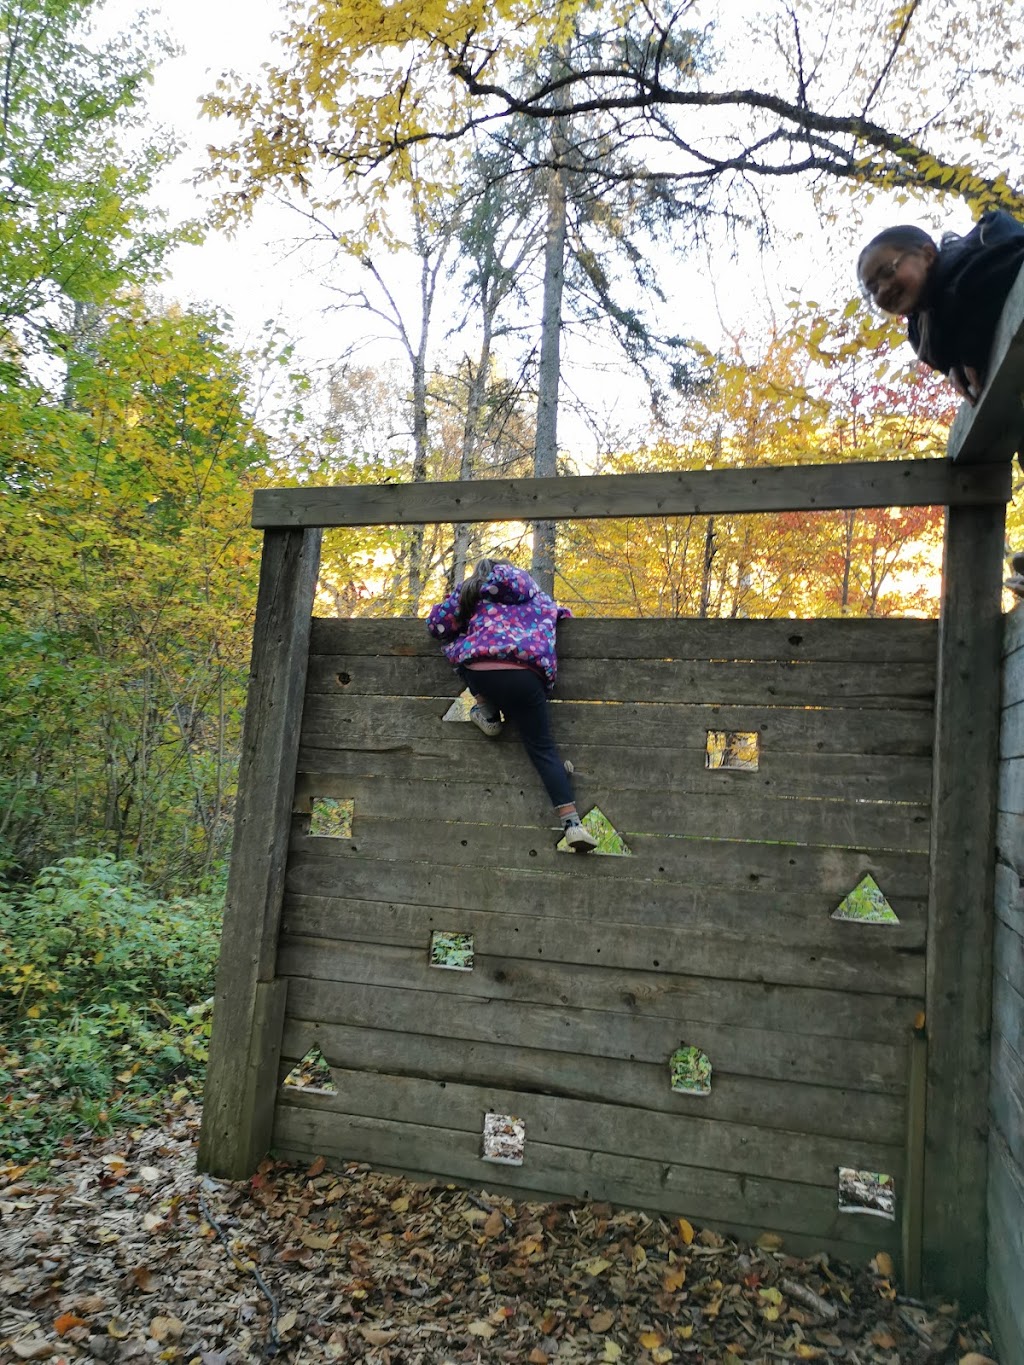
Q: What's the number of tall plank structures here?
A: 2